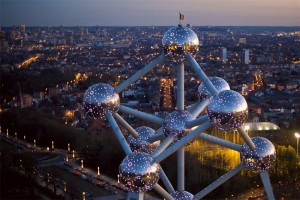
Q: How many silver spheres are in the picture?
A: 9